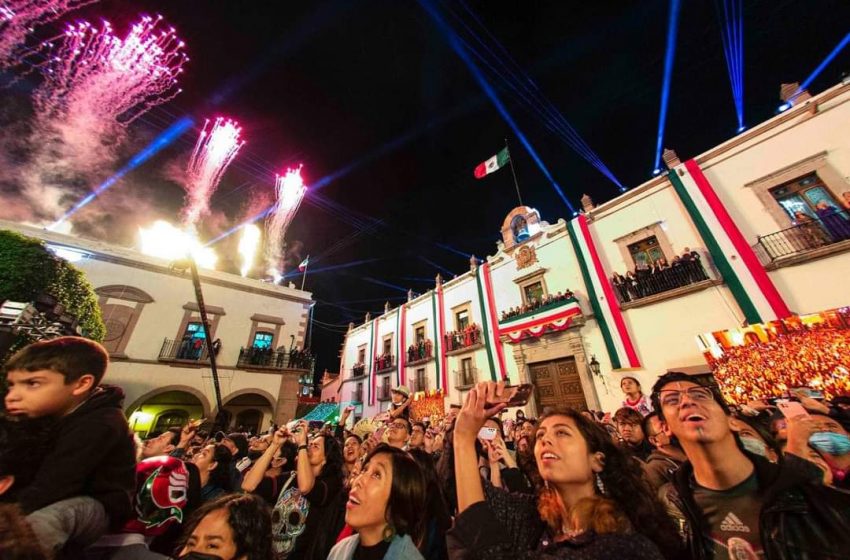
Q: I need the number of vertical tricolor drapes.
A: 6